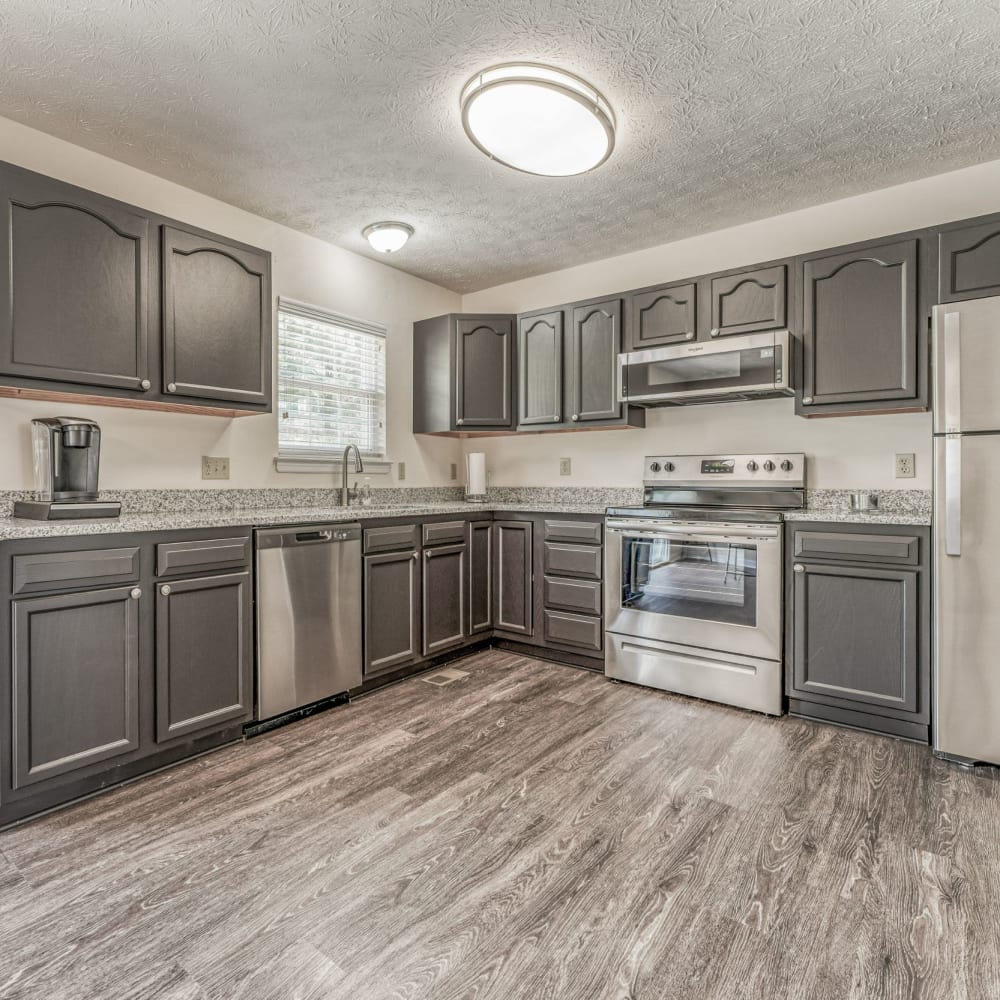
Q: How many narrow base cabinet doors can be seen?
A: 2